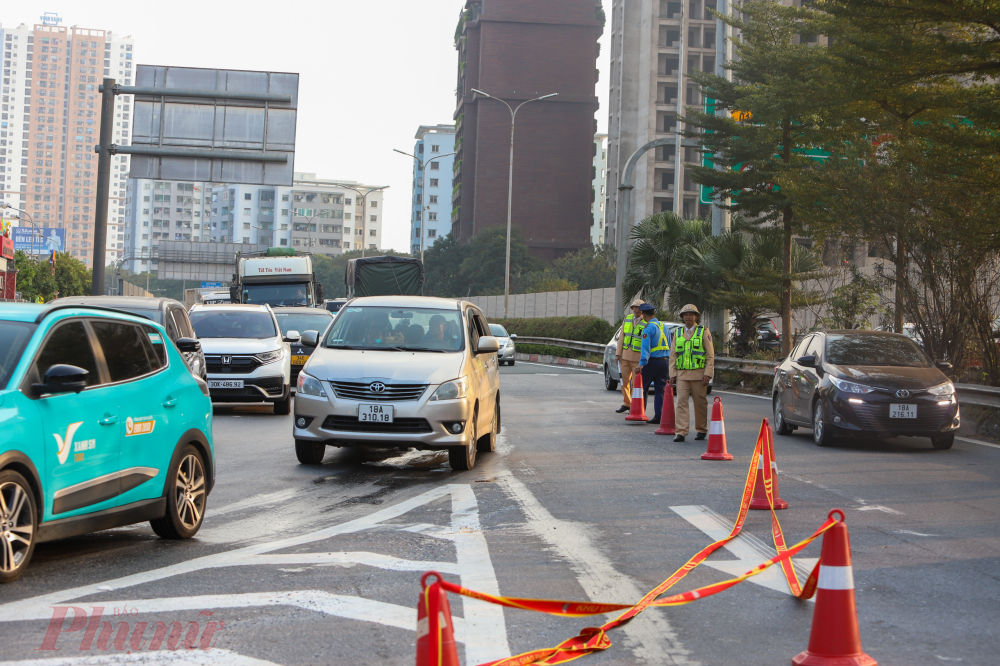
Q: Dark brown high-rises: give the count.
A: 1